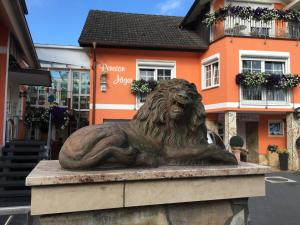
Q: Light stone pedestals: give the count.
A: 1